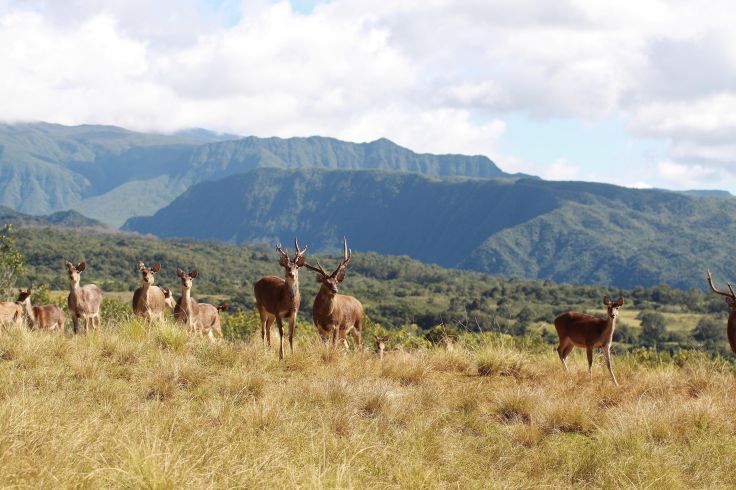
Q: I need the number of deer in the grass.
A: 11